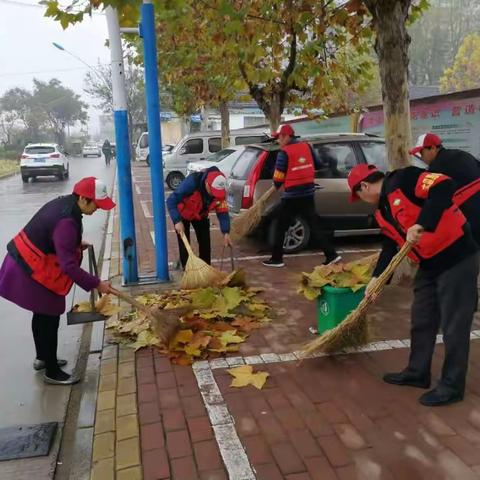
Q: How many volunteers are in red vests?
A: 5